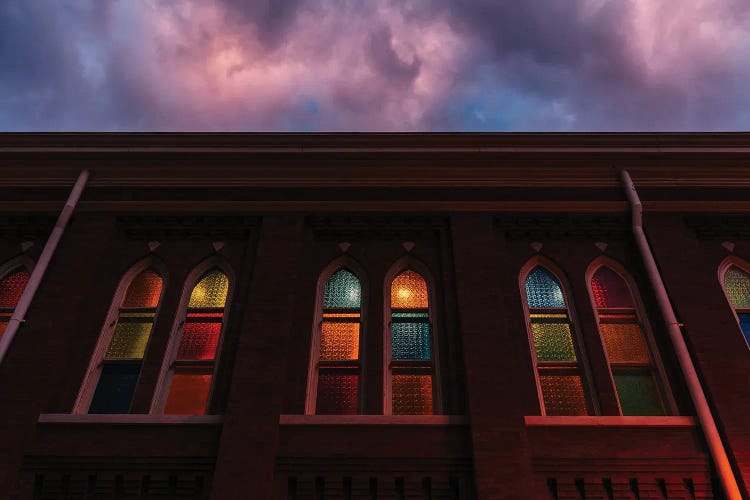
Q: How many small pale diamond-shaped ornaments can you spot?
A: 8